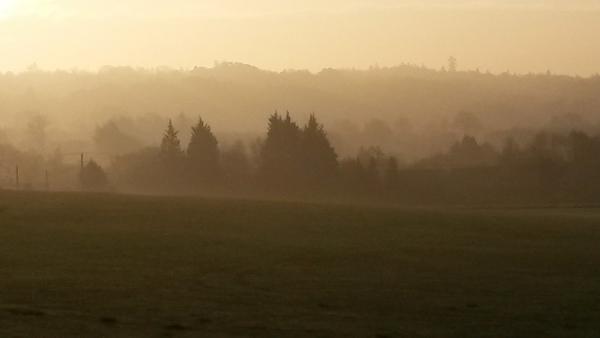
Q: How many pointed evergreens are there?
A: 4